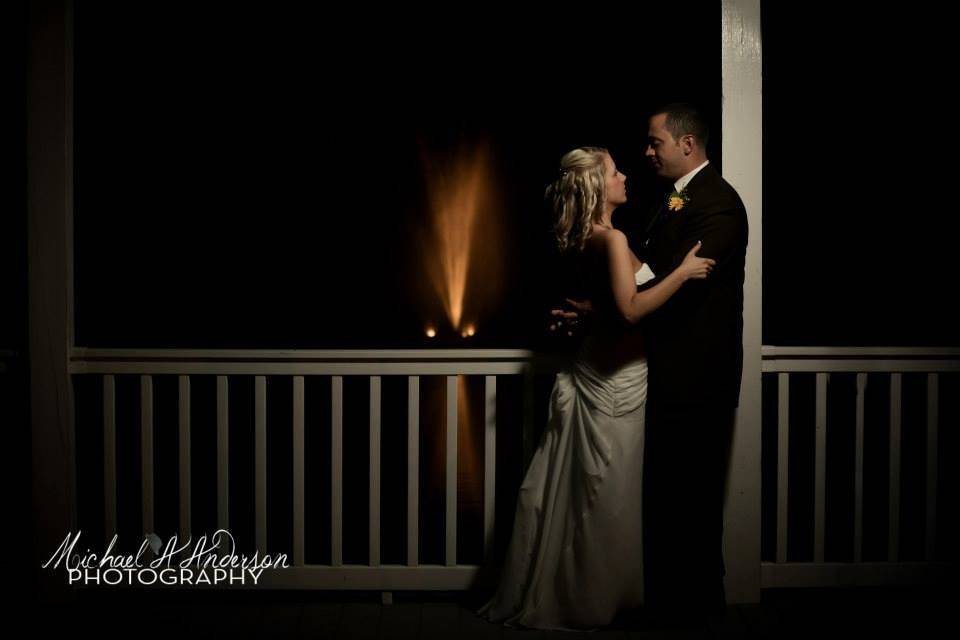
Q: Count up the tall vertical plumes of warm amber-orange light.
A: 1